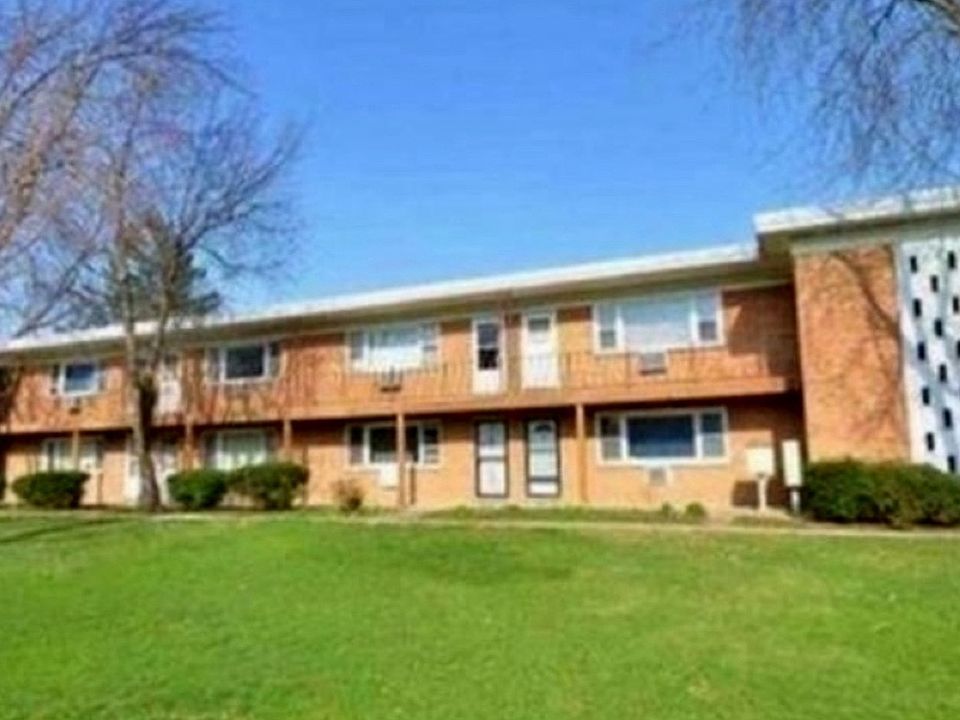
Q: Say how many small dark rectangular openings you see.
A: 13